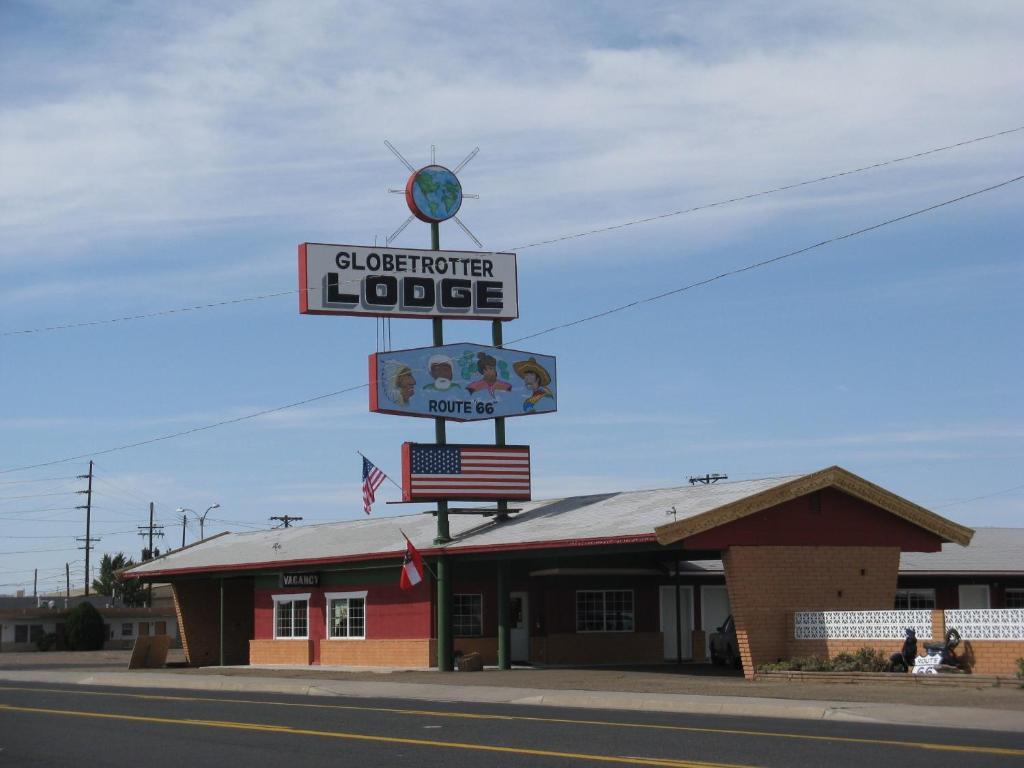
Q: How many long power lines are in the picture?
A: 2